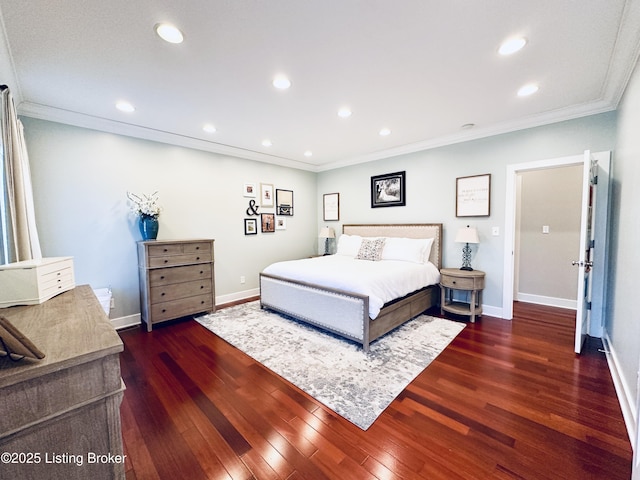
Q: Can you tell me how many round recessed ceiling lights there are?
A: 10